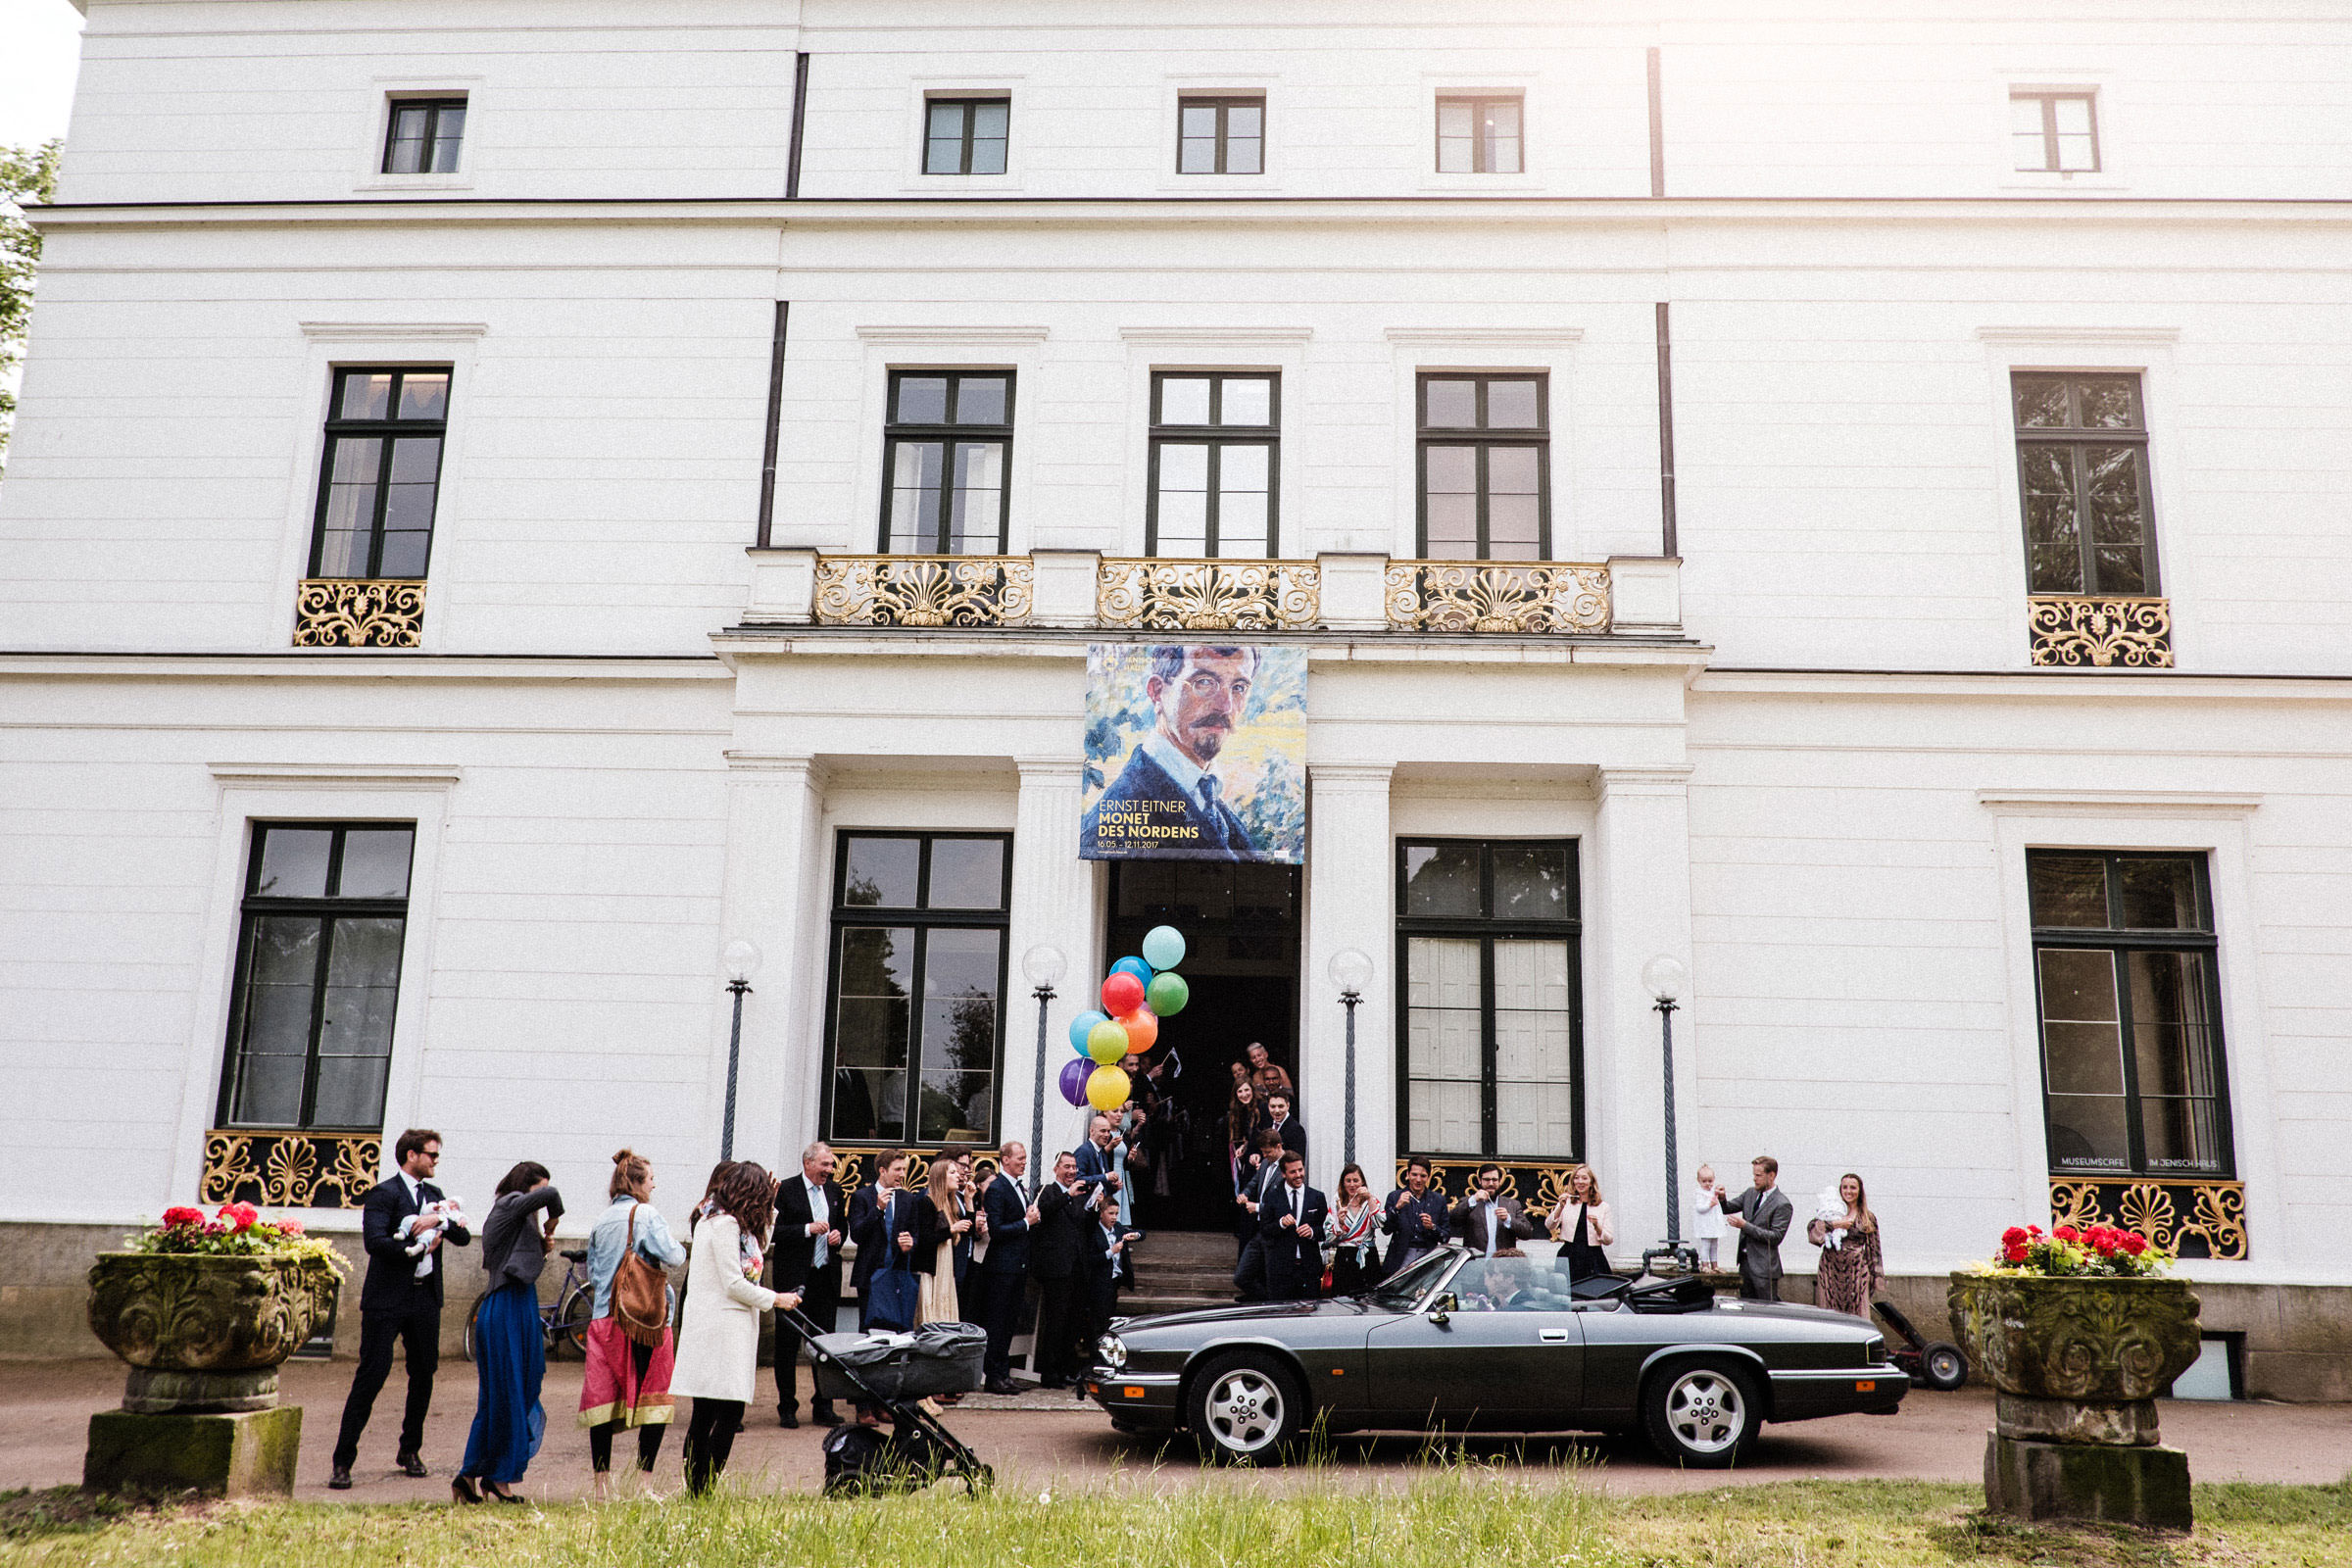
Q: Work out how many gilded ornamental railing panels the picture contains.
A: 9